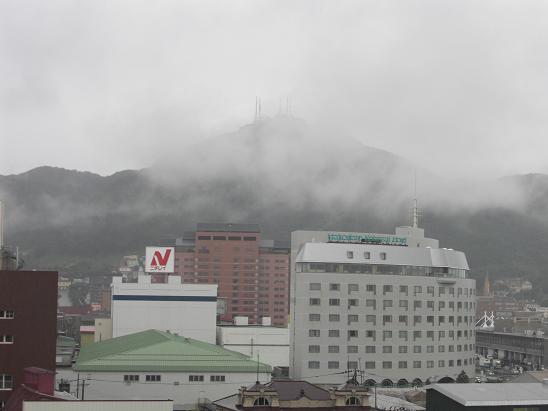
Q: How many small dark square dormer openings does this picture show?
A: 3